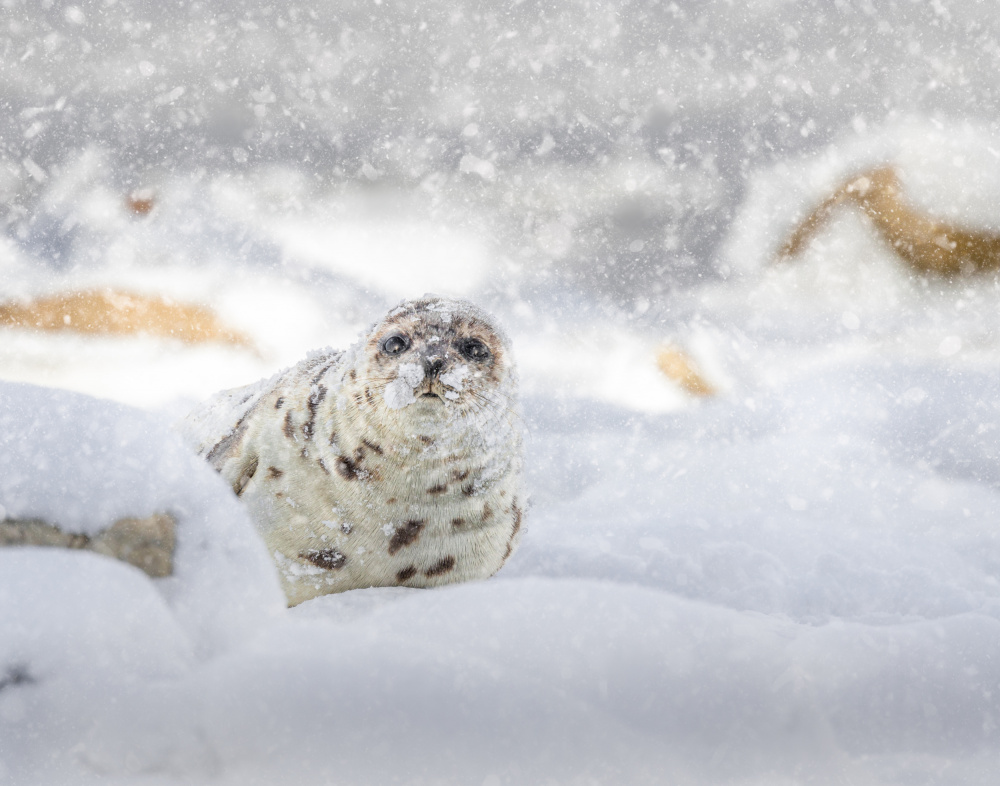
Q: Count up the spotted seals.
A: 1